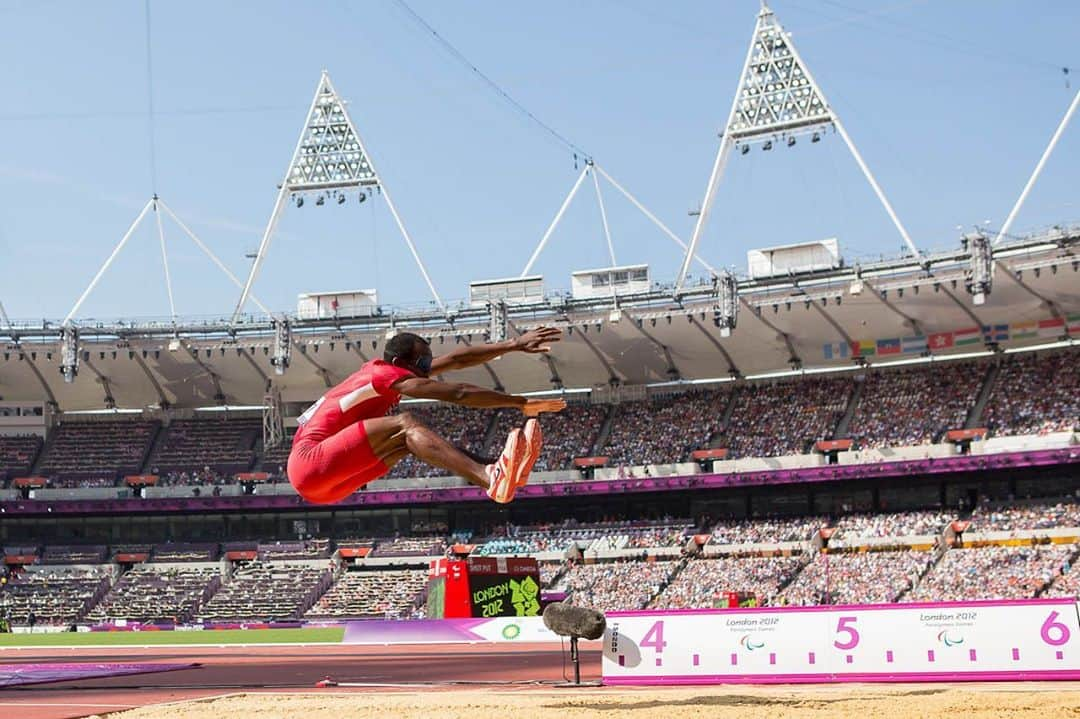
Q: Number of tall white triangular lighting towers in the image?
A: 2